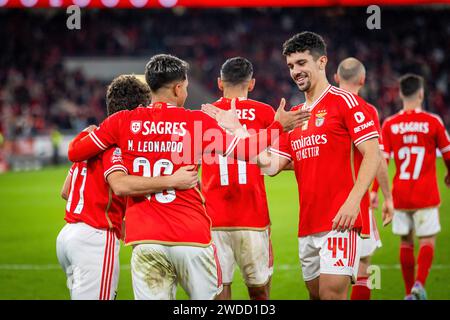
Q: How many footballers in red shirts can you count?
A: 6